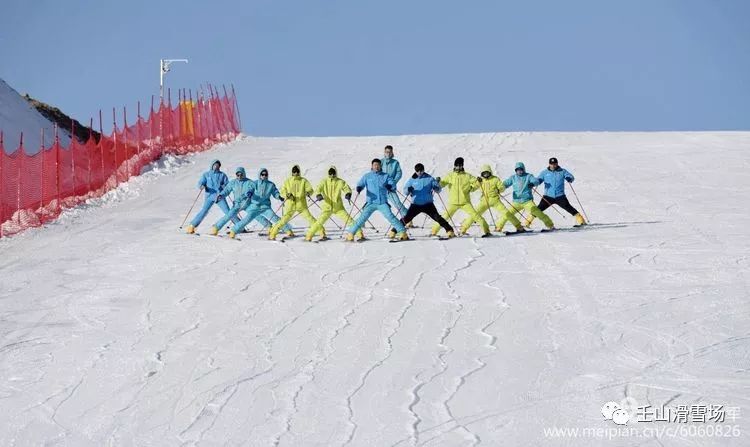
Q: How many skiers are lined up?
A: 12